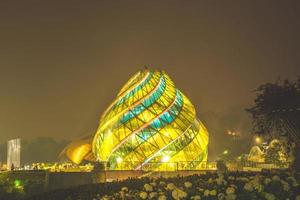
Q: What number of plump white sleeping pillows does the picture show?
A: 0